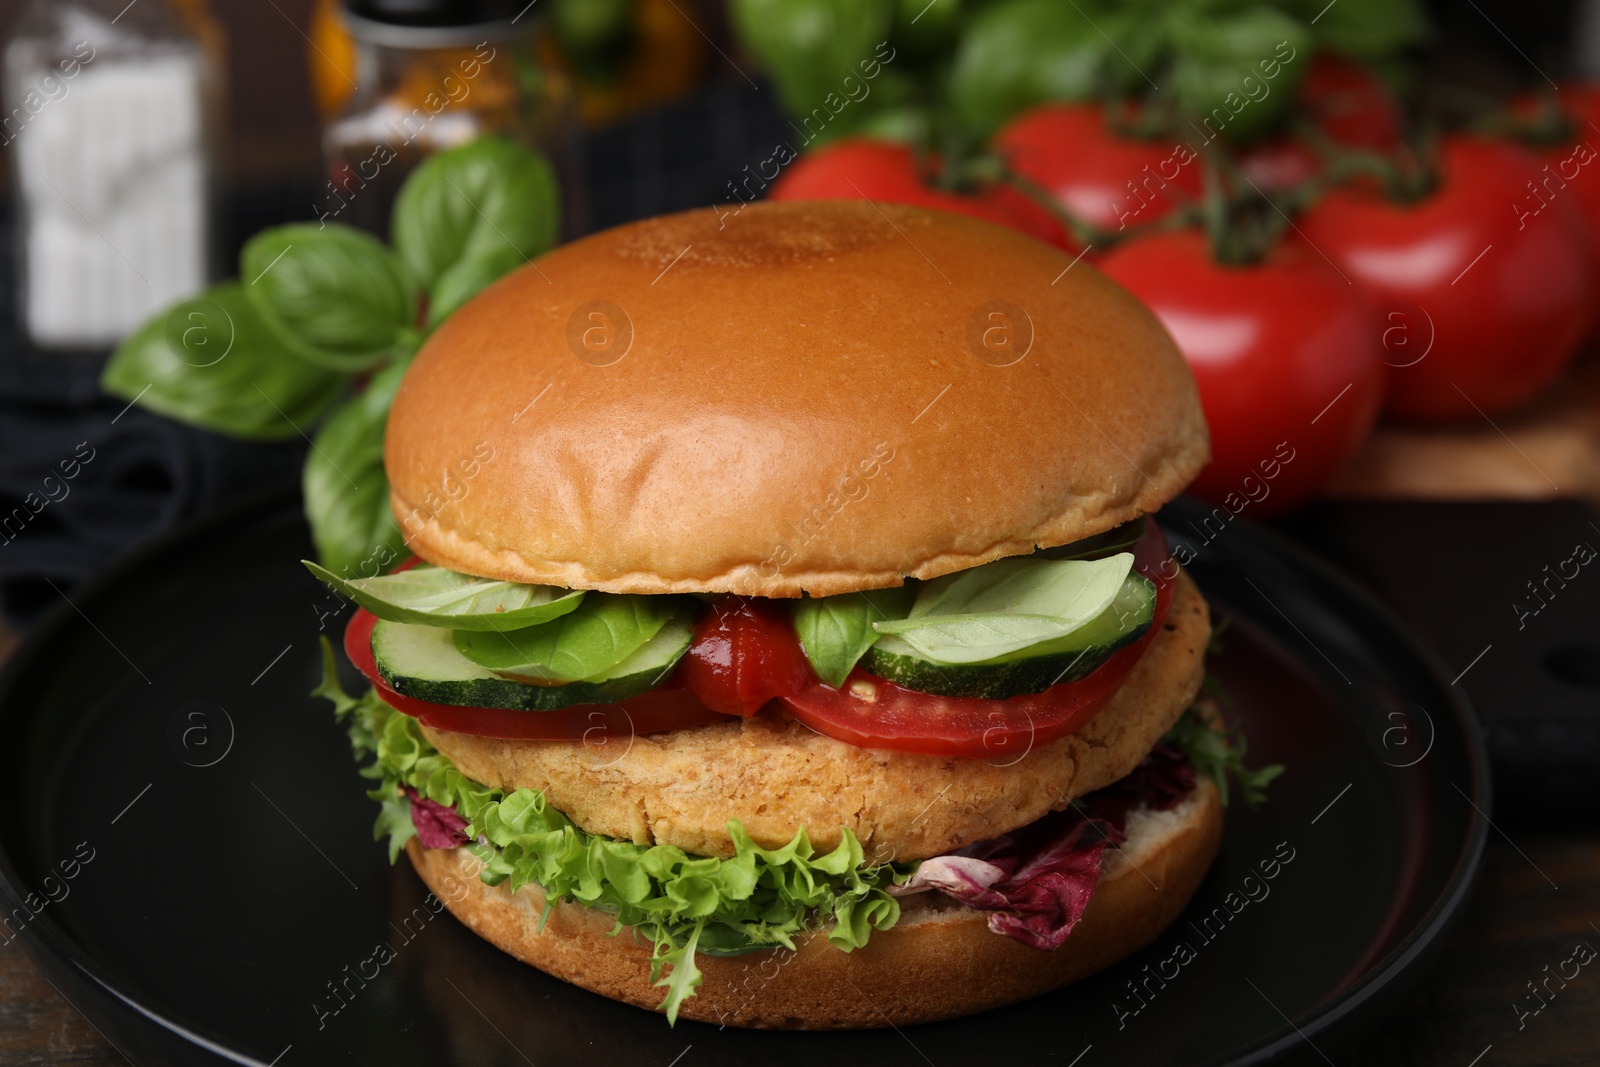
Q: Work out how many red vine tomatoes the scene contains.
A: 6